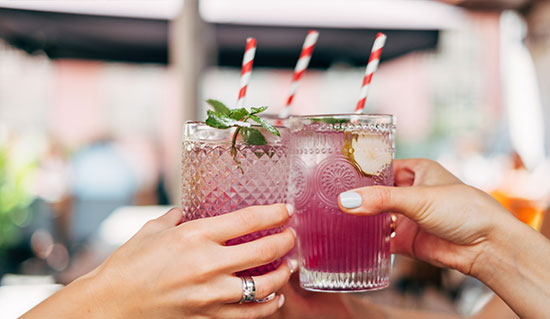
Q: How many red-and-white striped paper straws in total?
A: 3